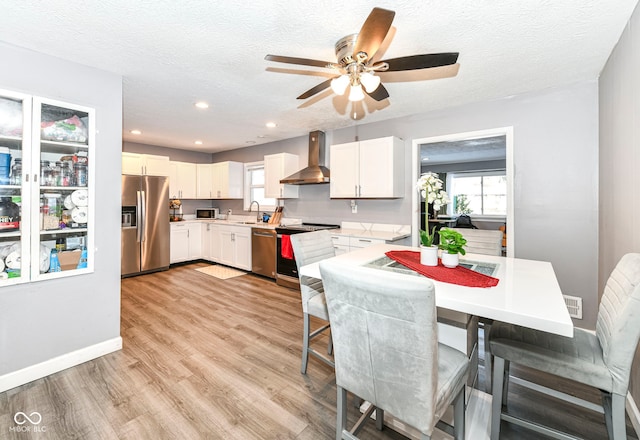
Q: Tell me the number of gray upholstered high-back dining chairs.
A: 4